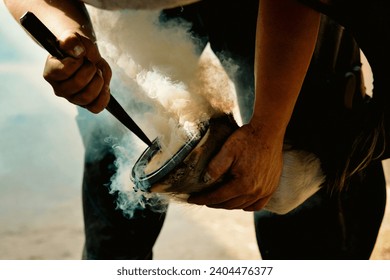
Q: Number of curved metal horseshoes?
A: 1